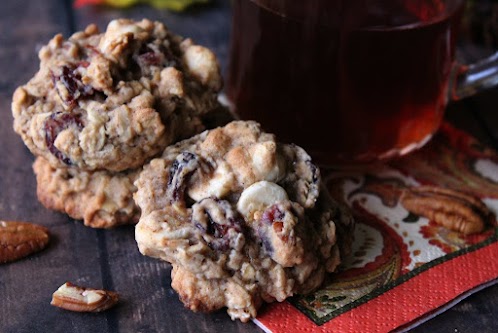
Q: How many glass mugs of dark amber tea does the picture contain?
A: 1